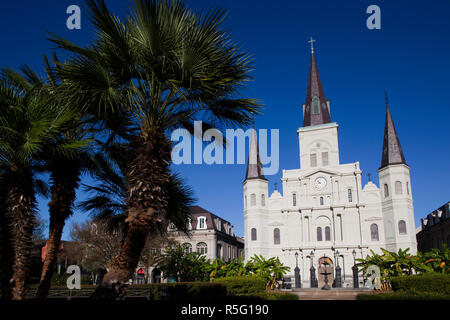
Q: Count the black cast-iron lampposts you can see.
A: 4